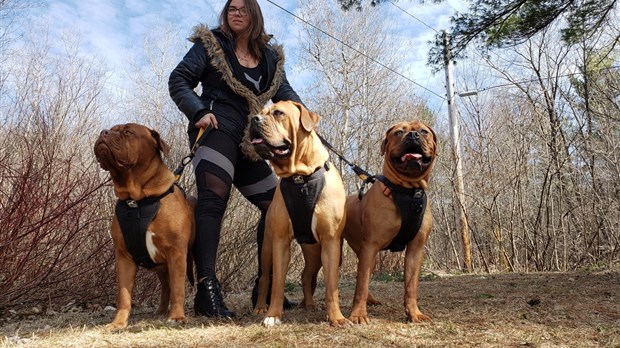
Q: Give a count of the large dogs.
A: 3